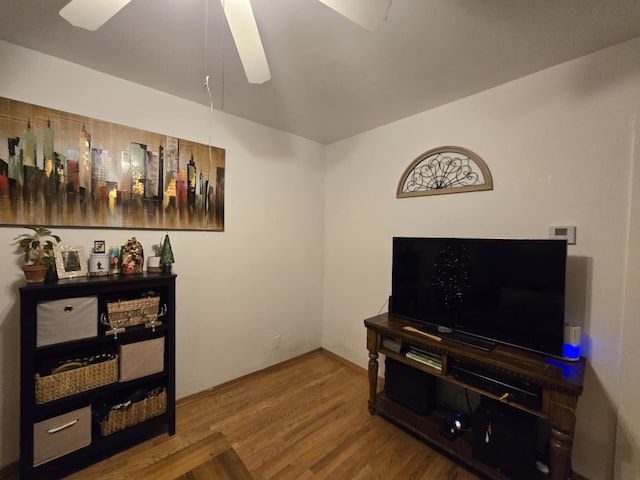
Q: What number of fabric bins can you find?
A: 3